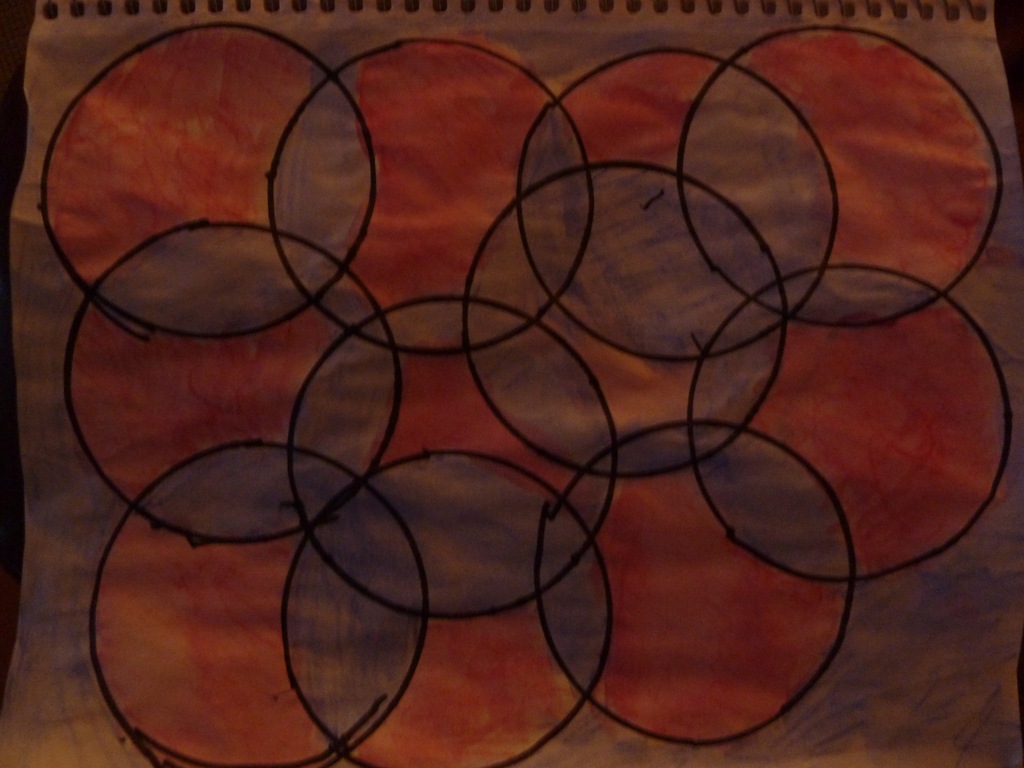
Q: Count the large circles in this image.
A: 11